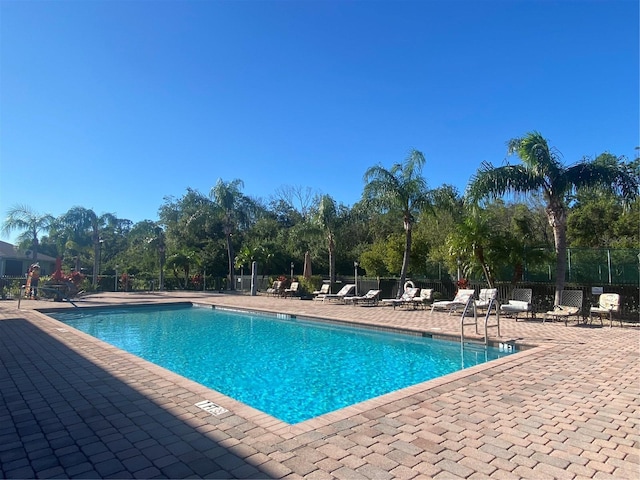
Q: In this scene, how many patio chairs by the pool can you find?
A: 12